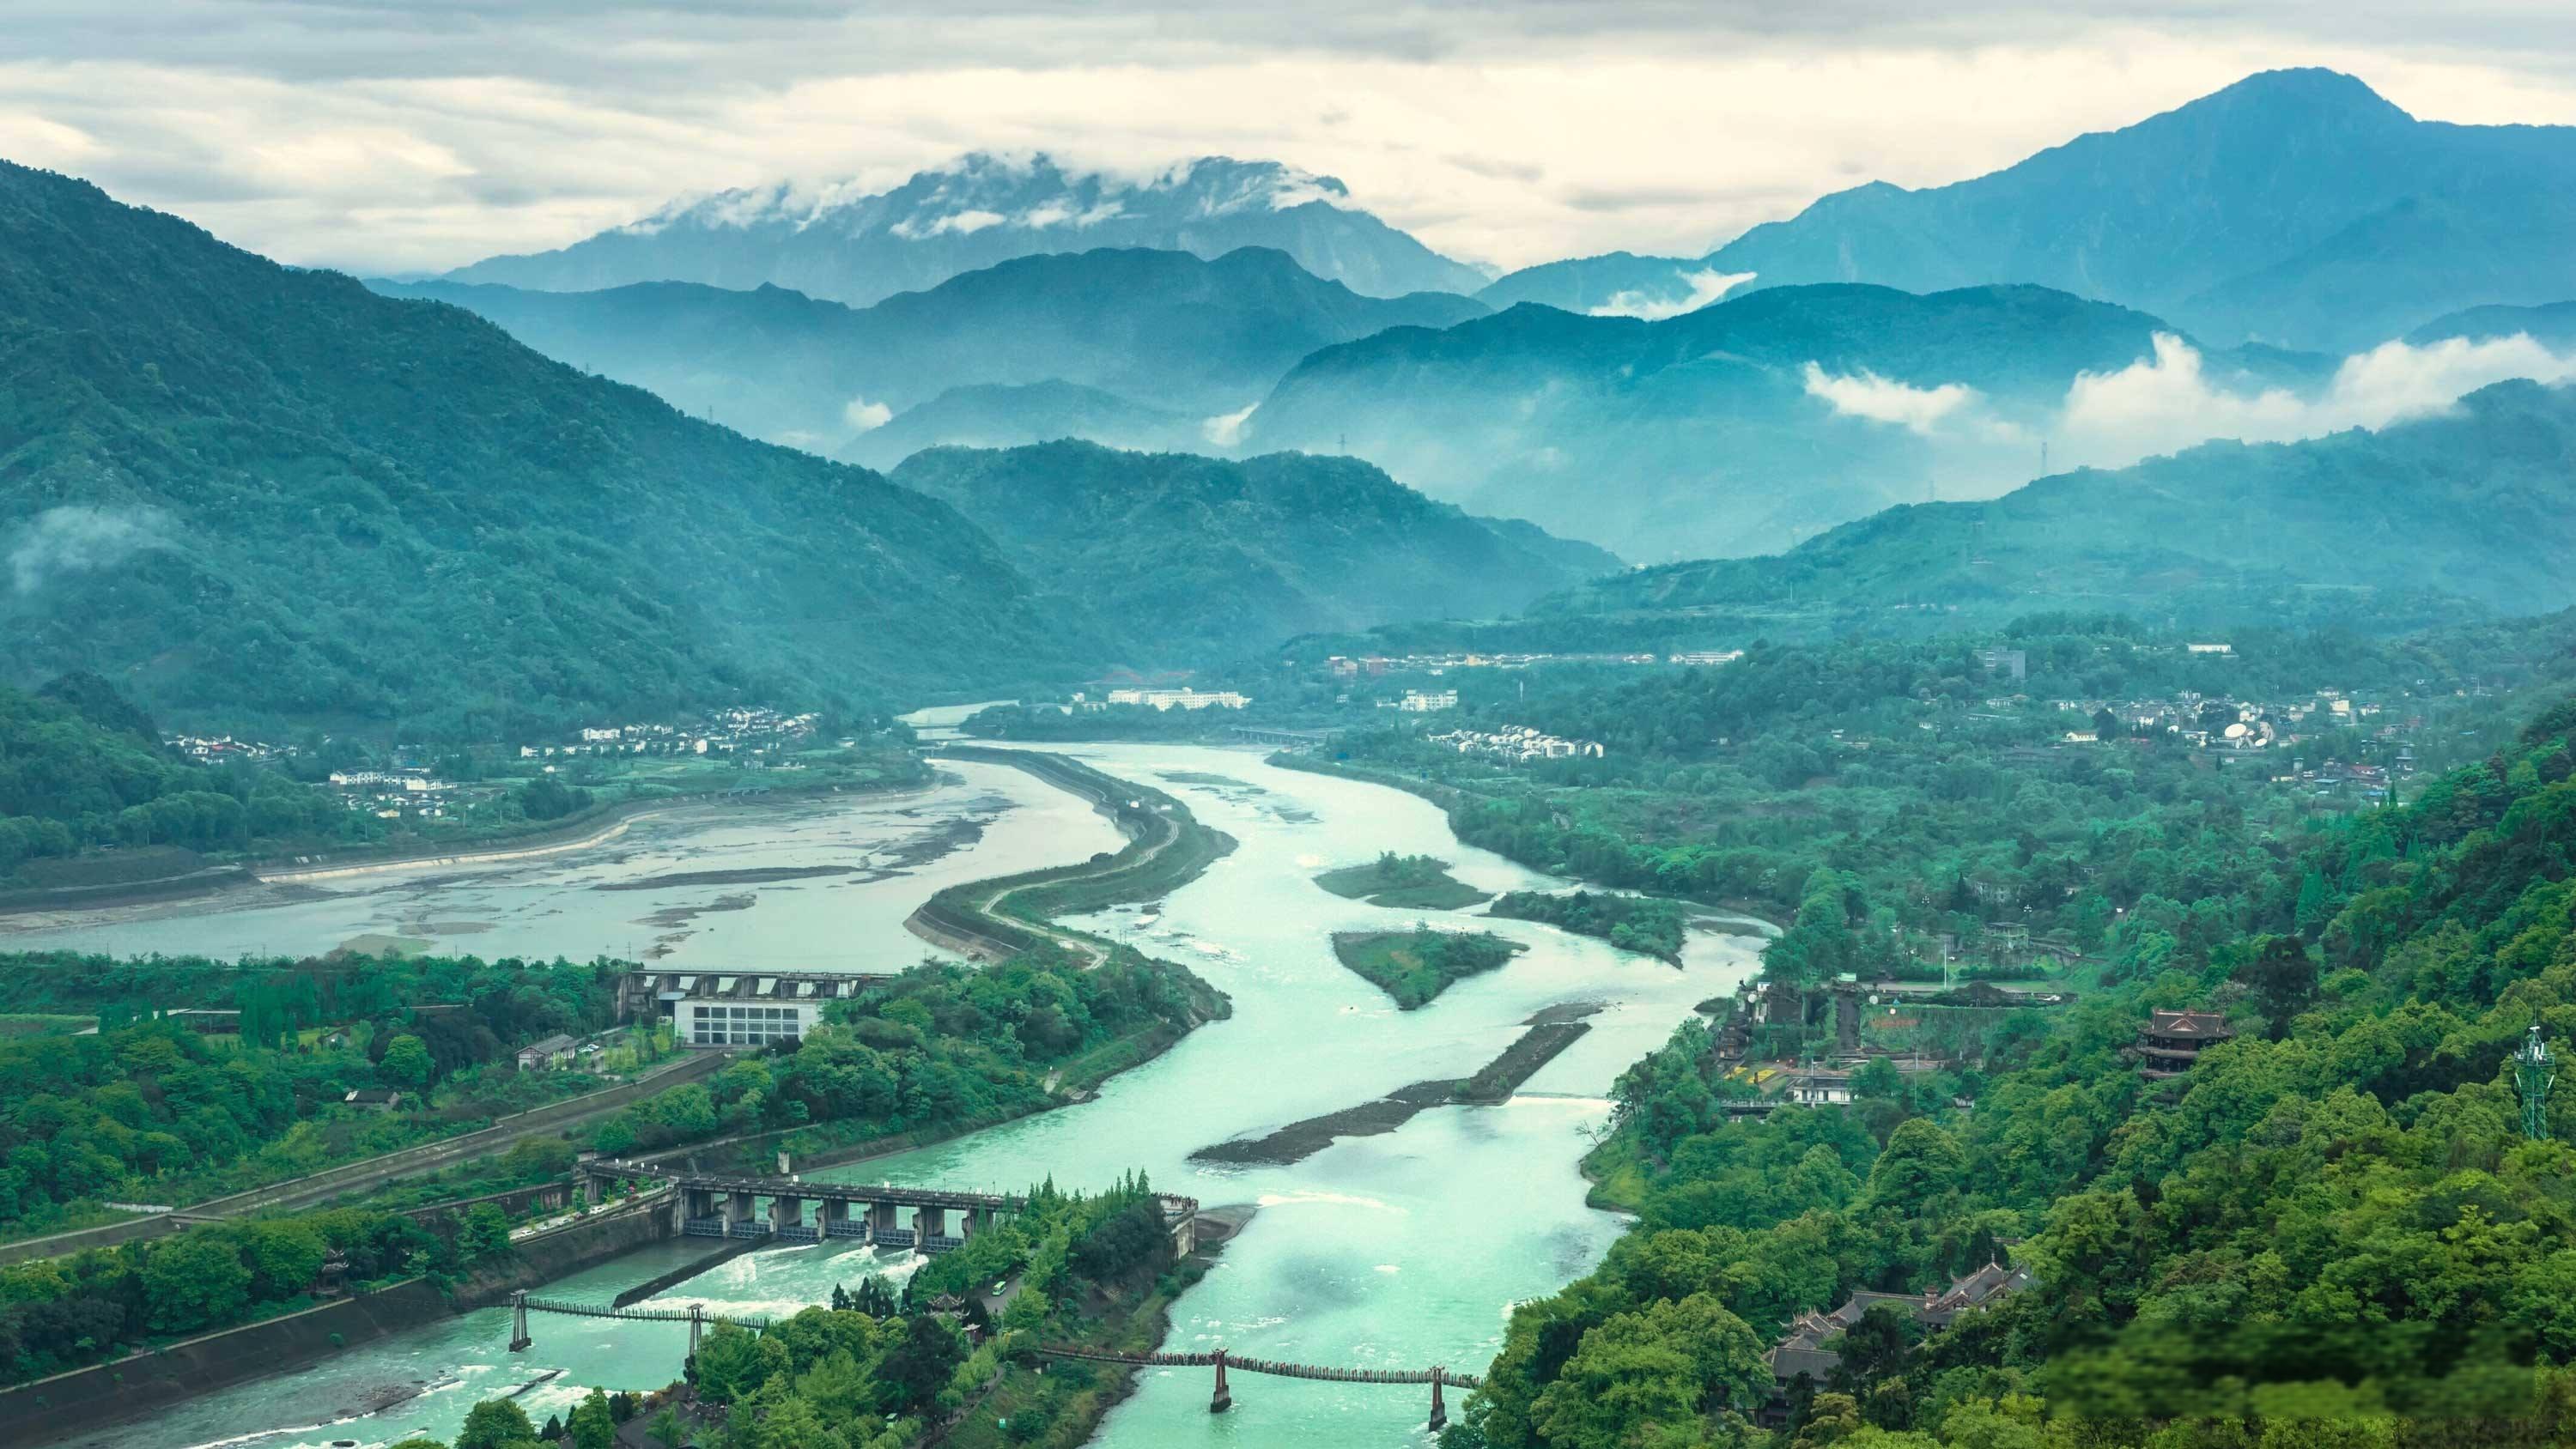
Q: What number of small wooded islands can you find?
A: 3